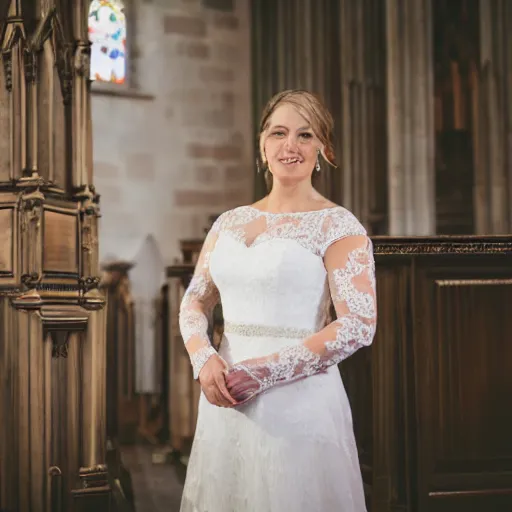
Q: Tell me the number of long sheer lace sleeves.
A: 2